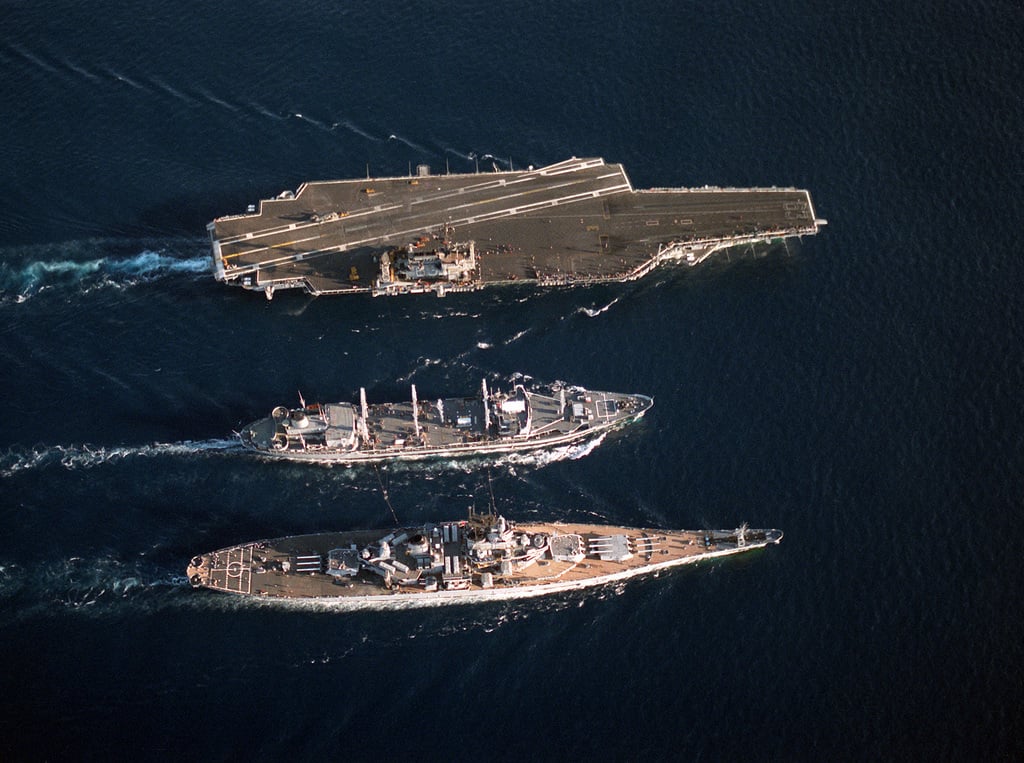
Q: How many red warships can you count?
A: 0